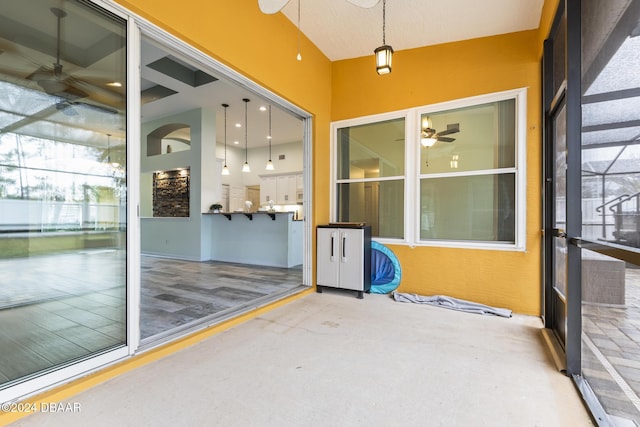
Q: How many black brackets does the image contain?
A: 3